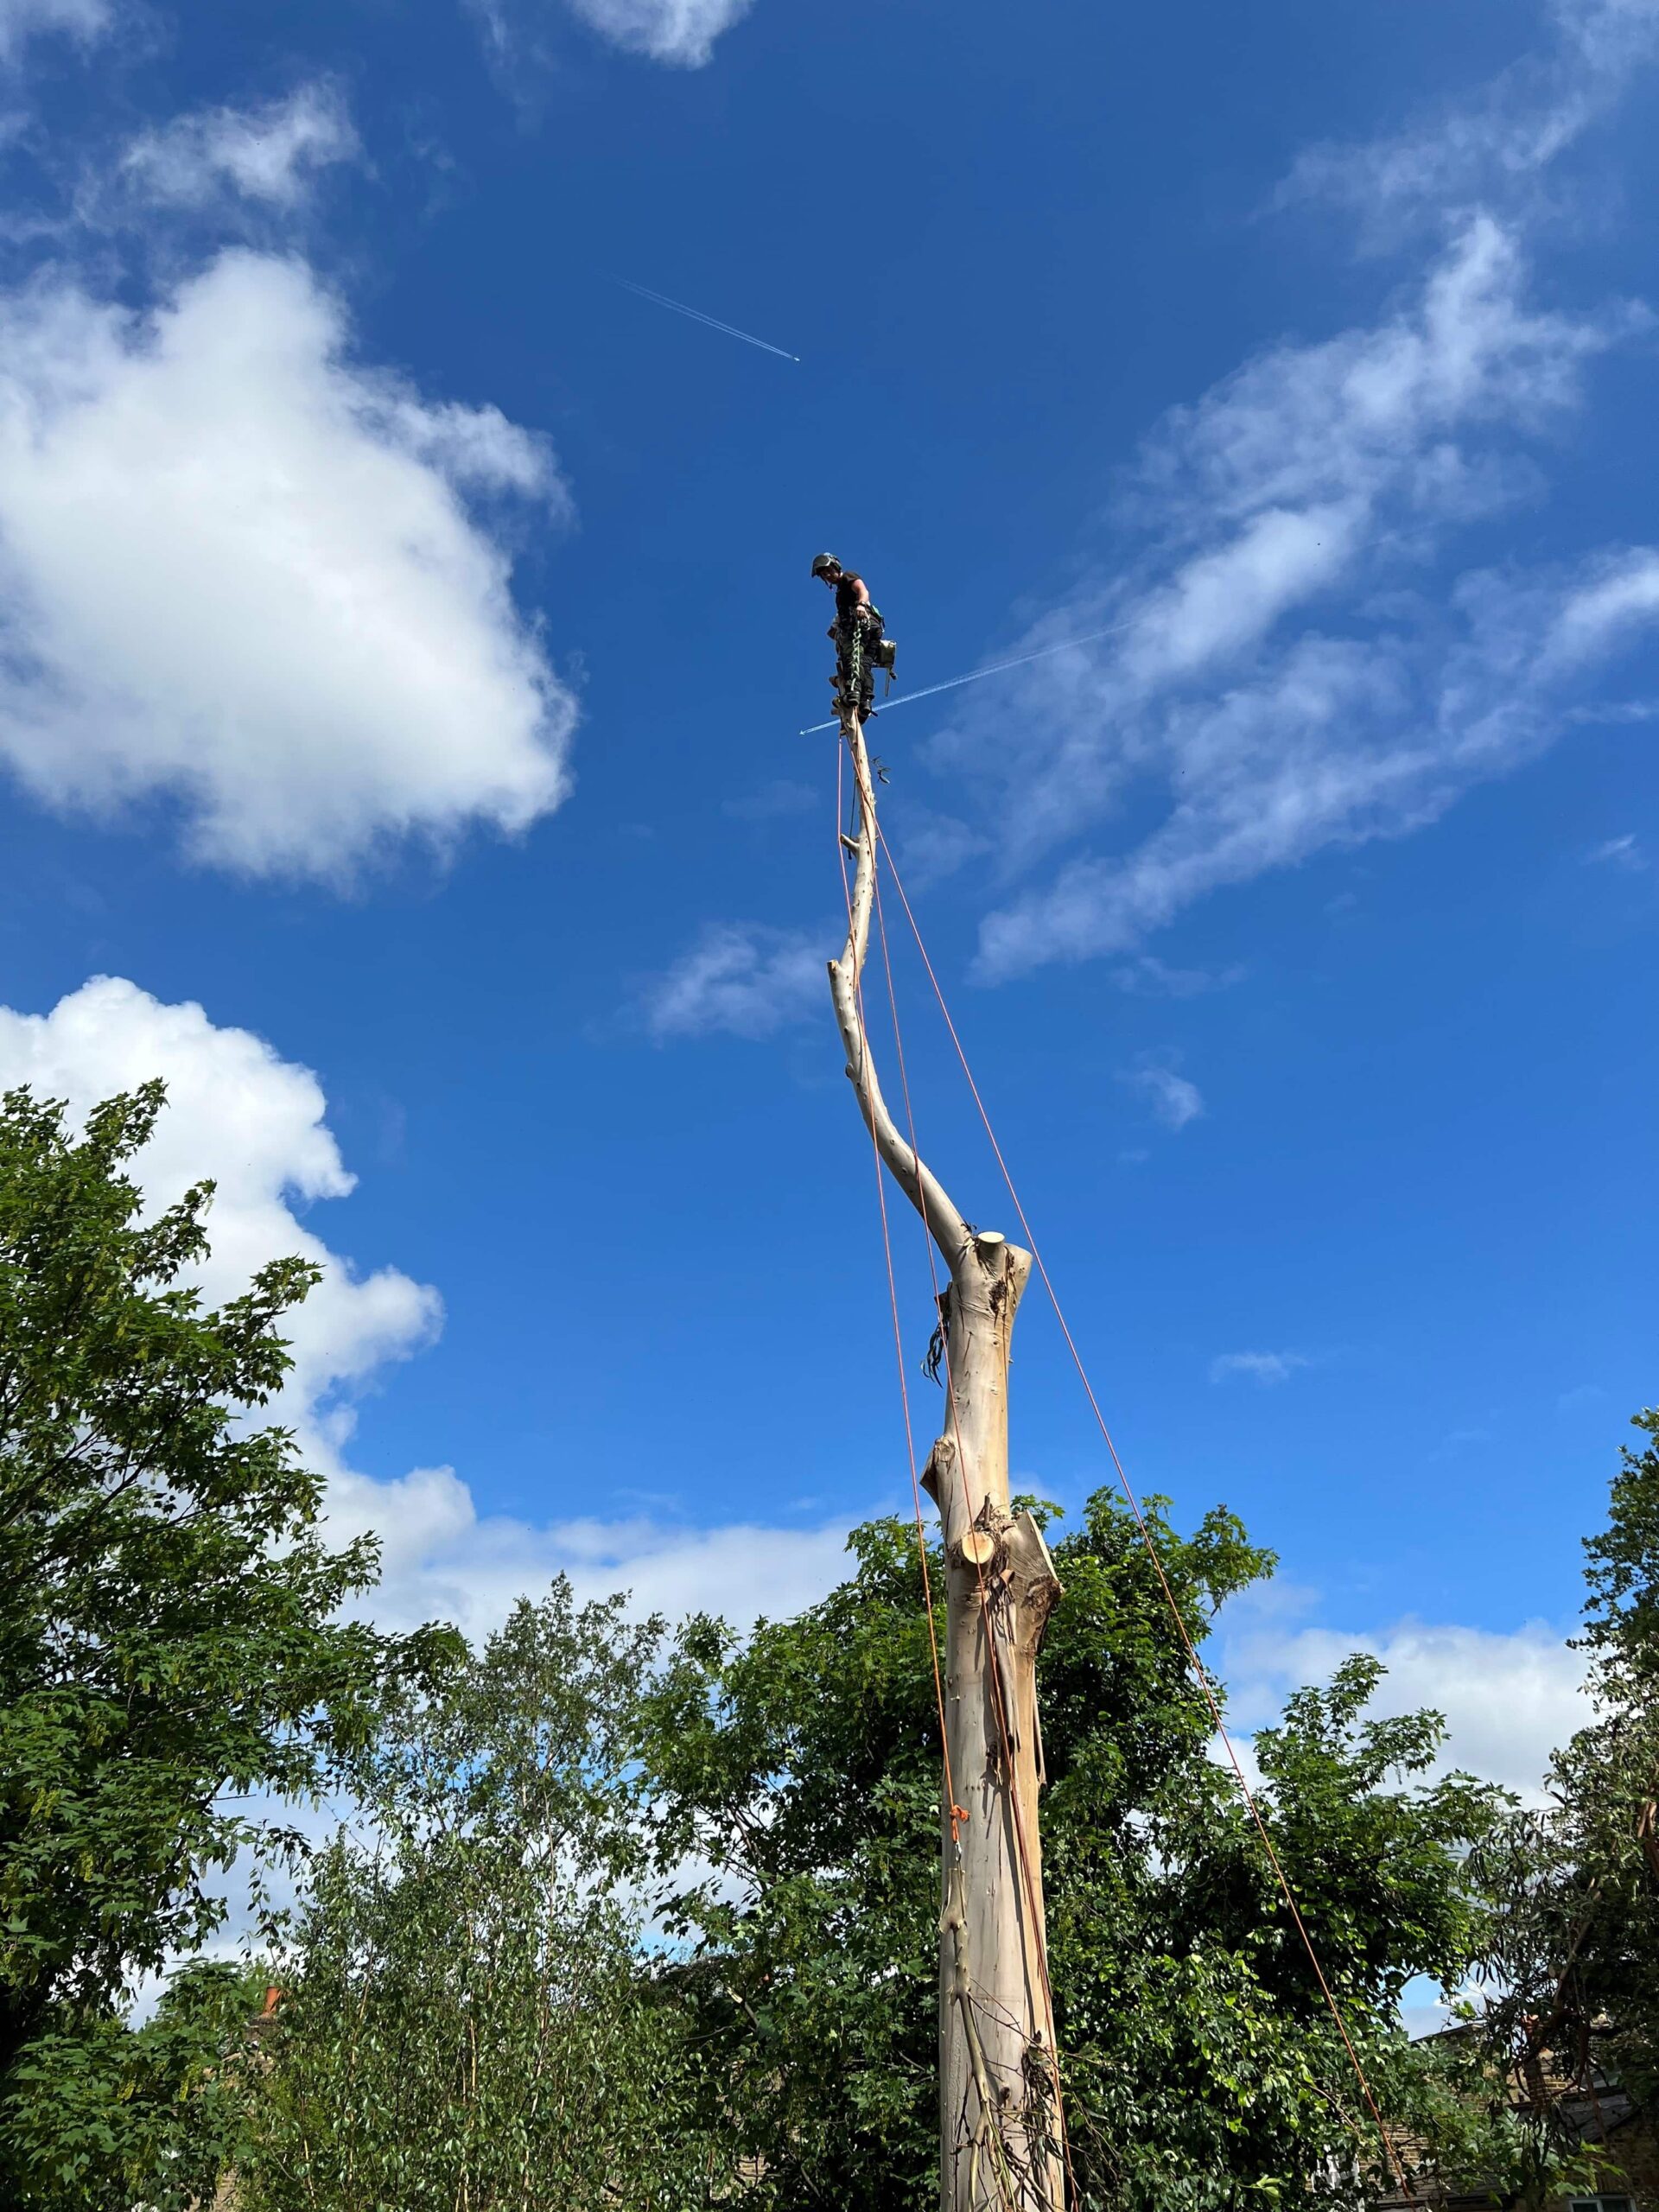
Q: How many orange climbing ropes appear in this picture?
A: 3